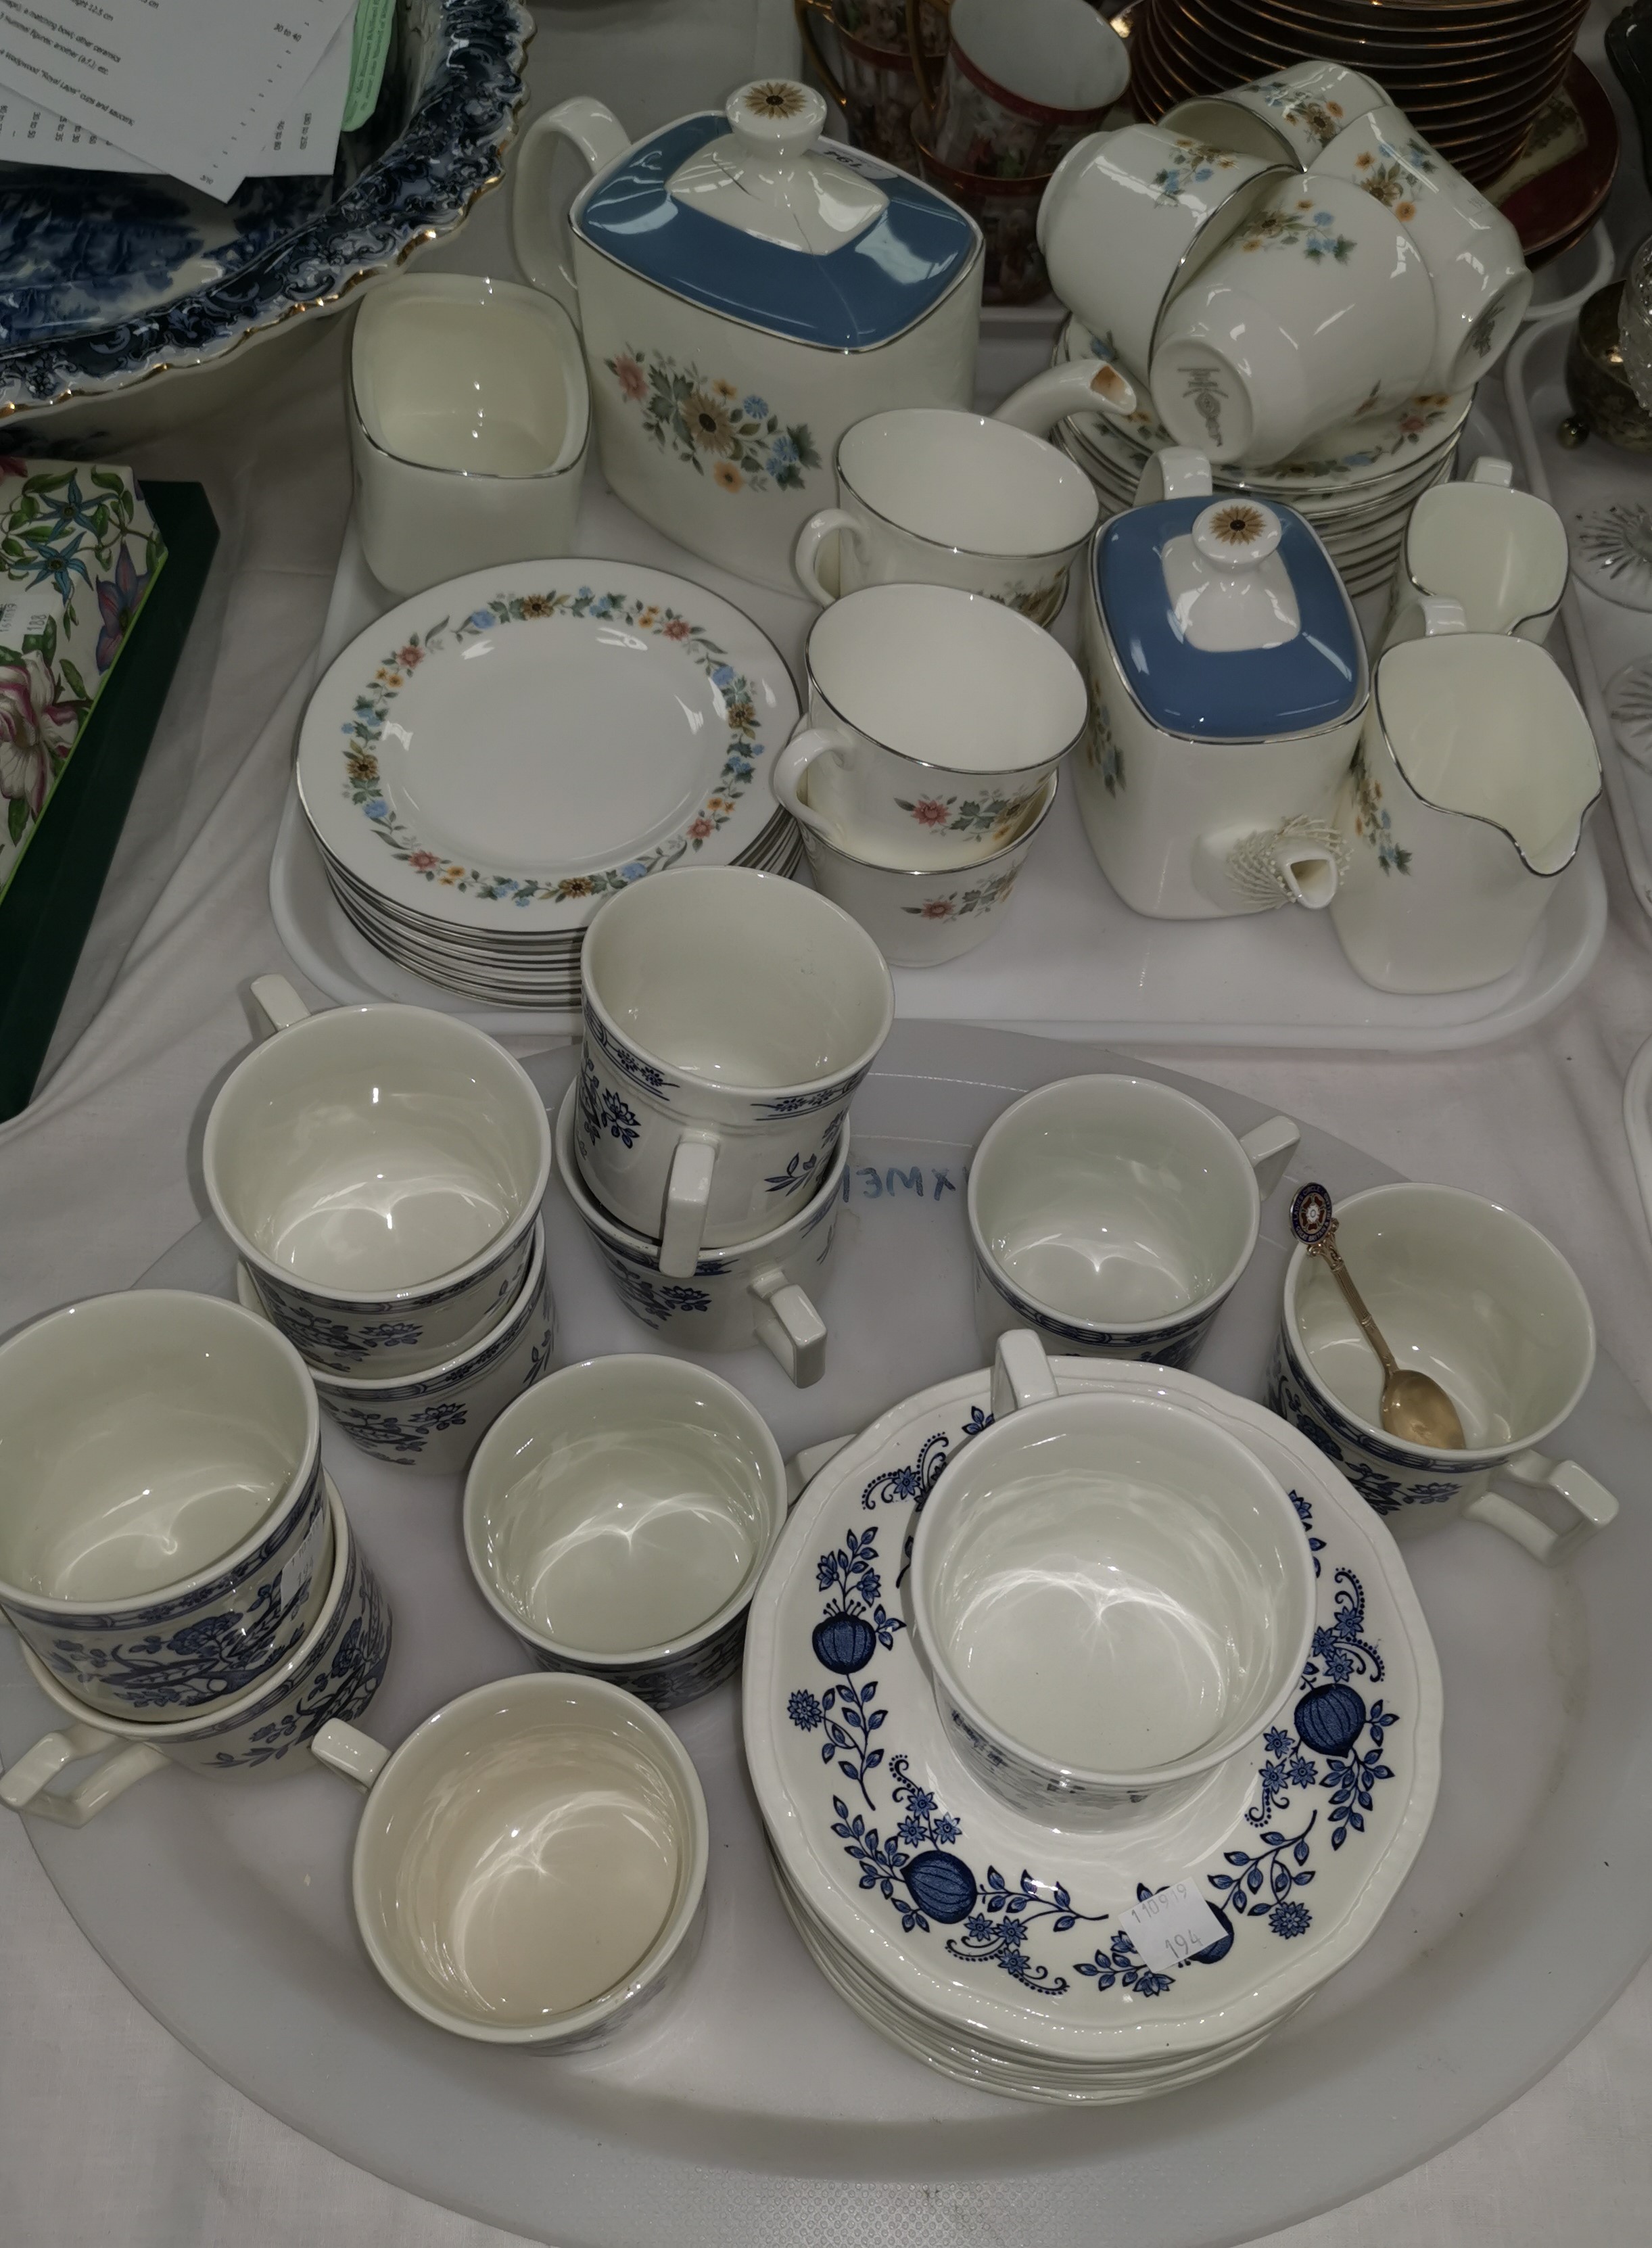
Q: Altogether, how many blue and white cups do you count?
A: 11